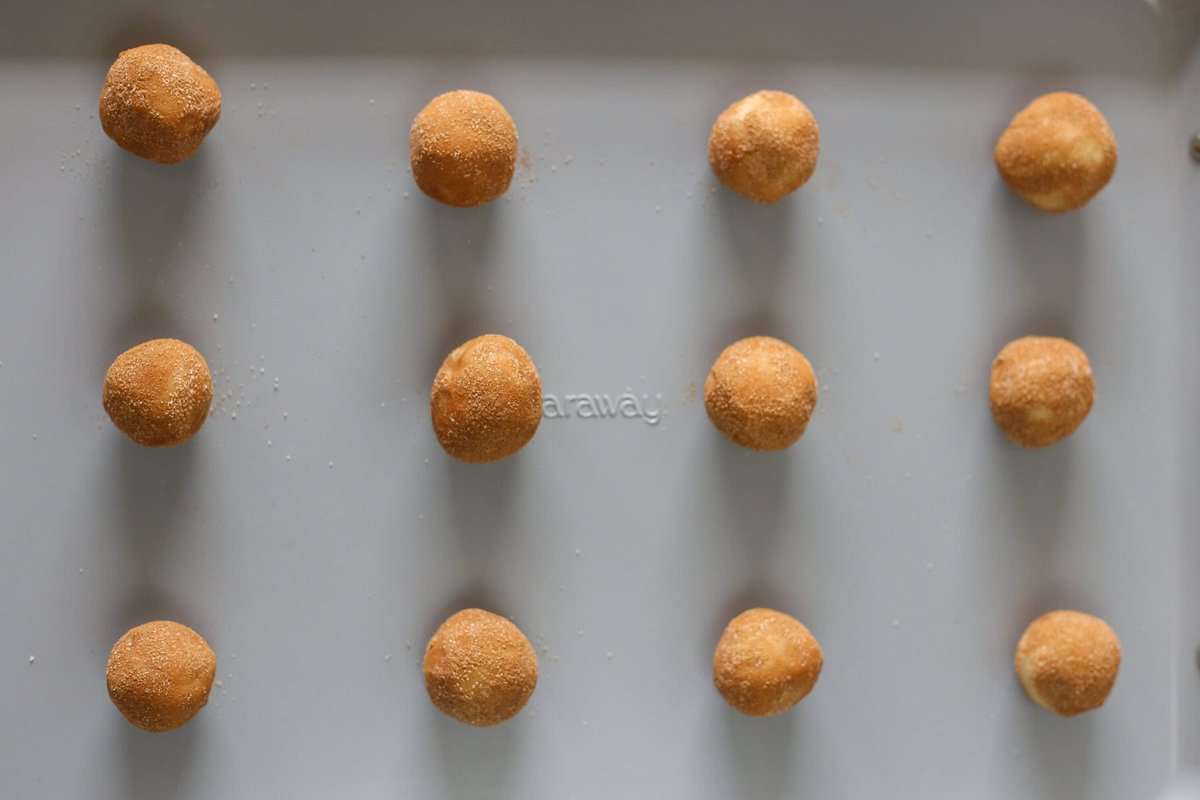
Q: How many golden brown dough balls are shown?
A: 12